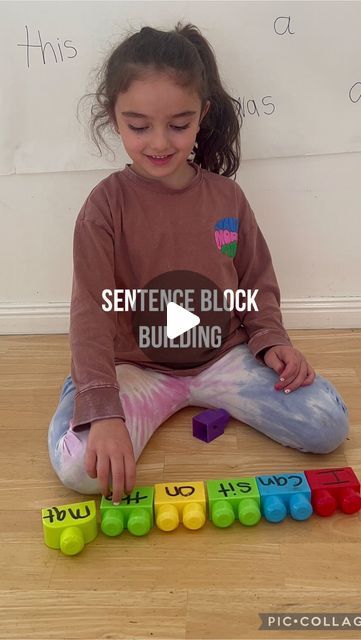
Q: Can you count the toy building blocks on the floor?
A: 7